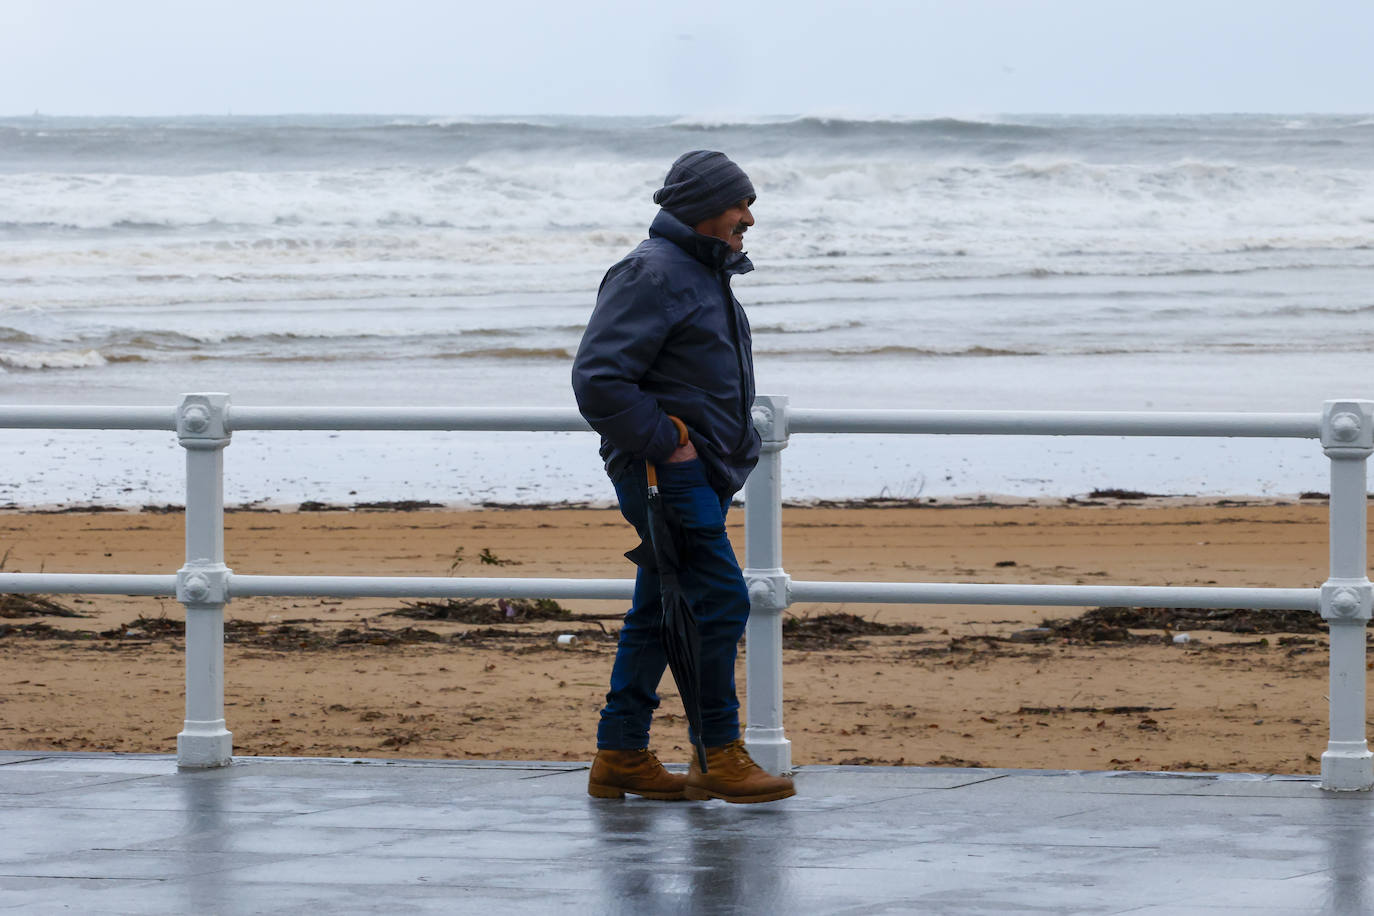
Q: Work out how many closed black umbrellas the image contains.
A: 1